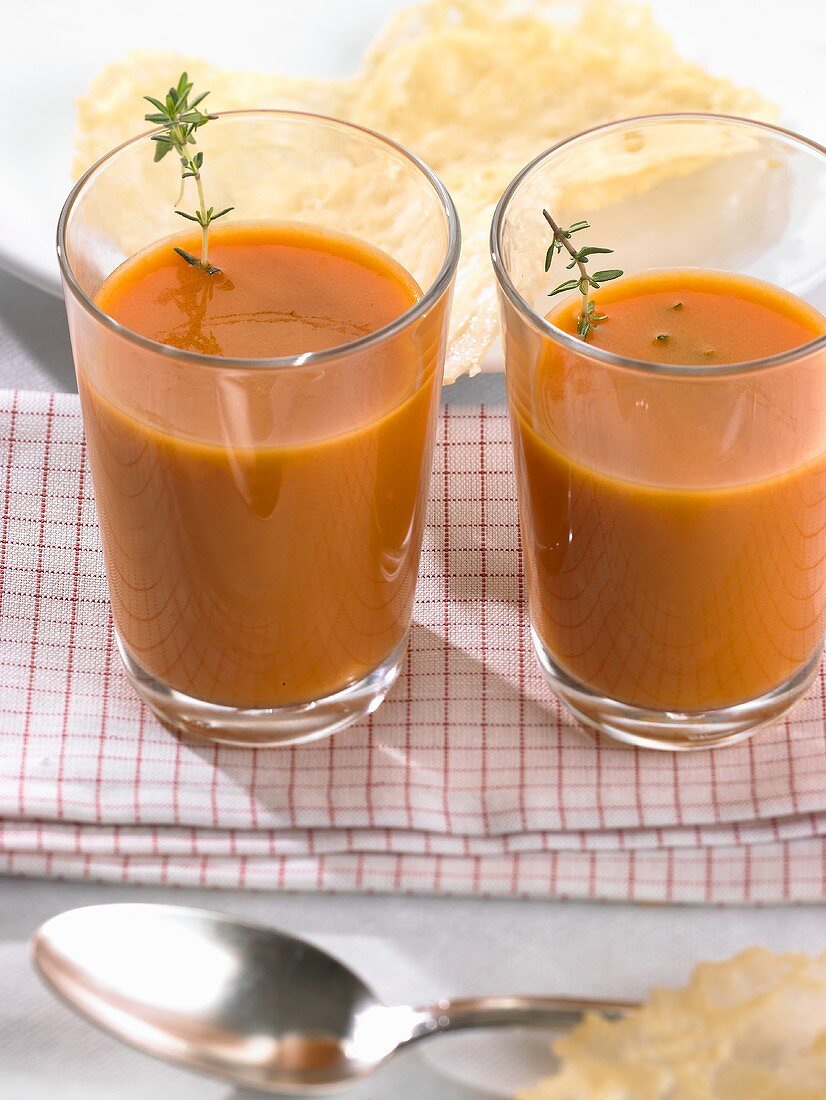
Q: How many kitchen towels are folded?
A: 1